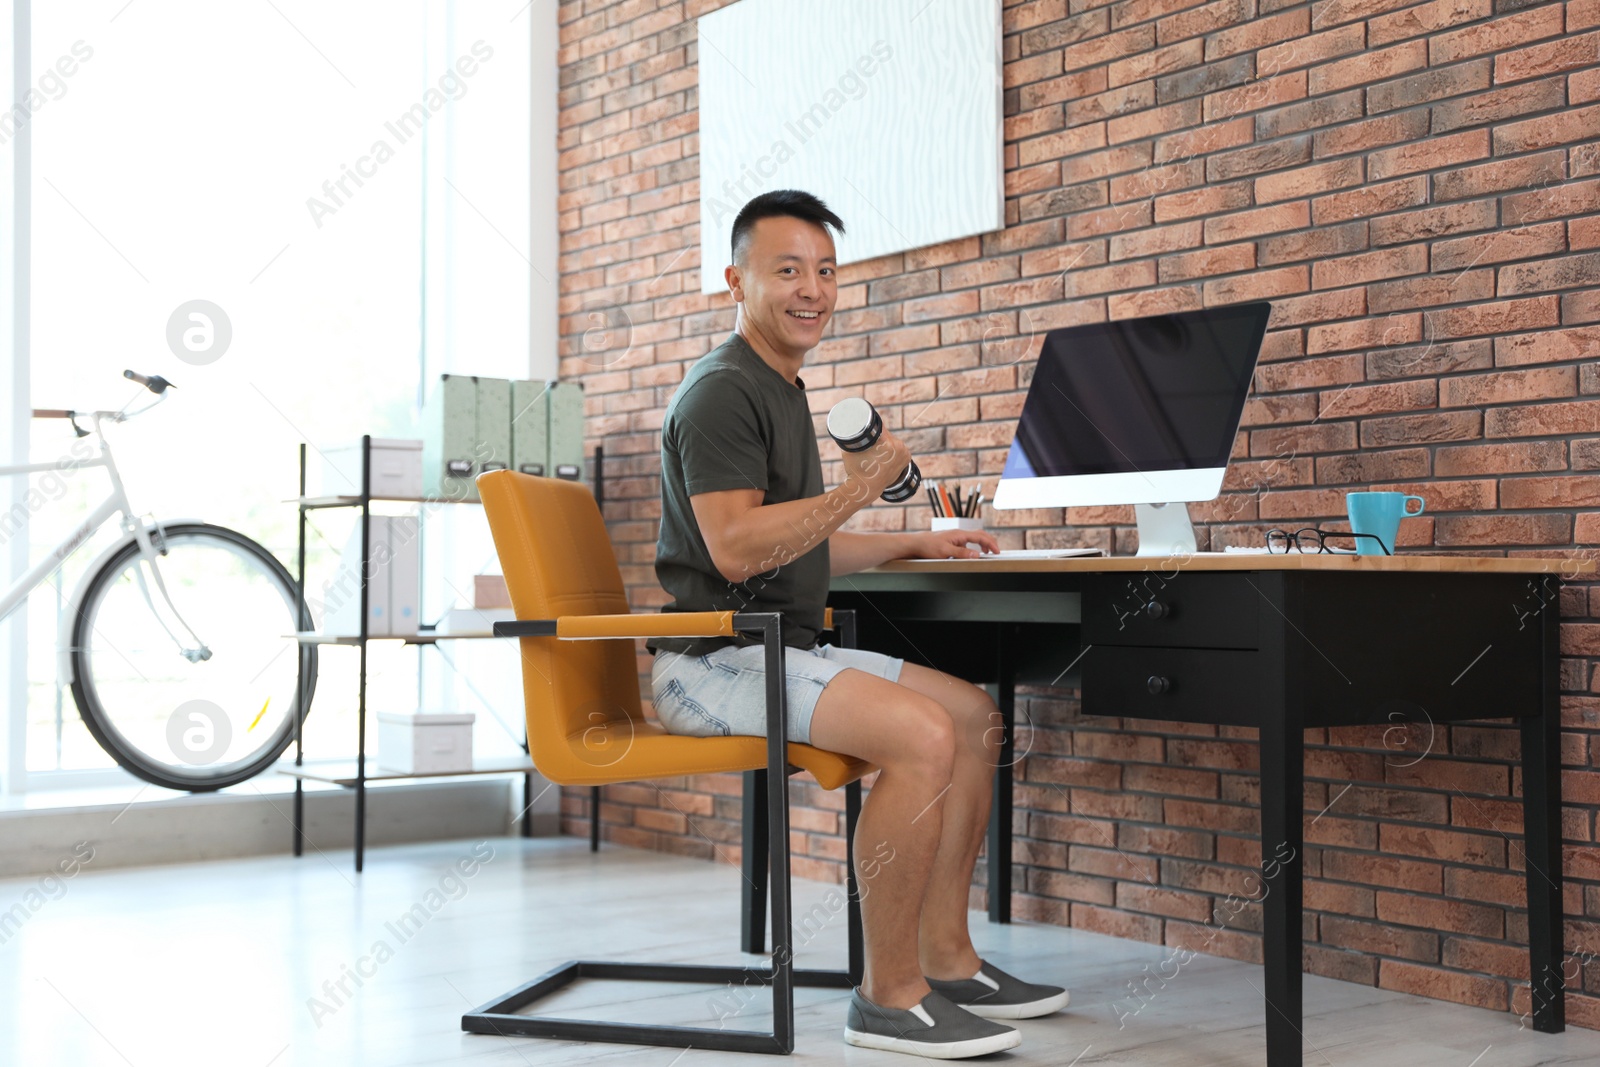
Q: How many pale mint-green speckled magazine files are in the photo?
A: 4